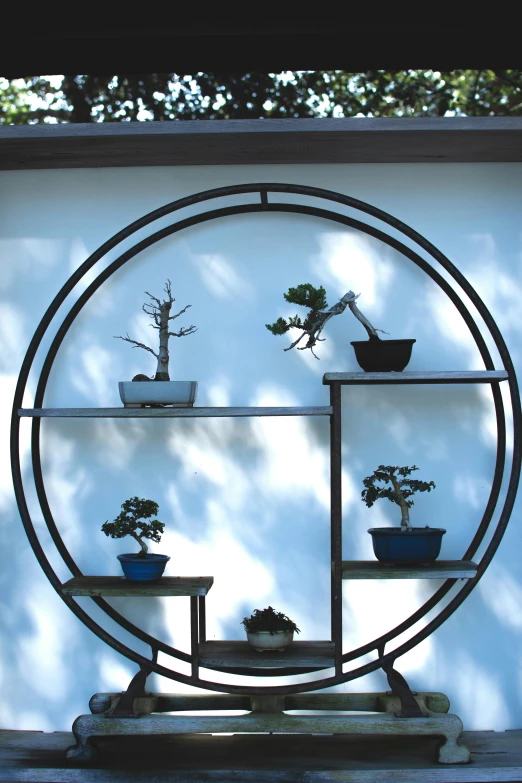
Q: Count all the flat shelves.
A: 5